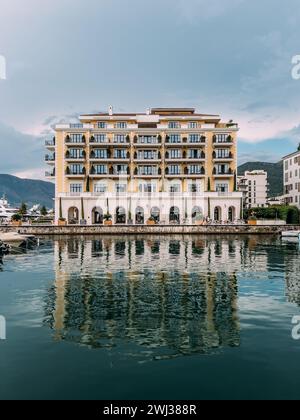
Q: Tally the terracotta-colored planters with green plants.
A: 6